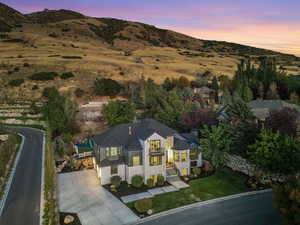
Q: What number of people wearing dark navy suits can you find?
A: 0